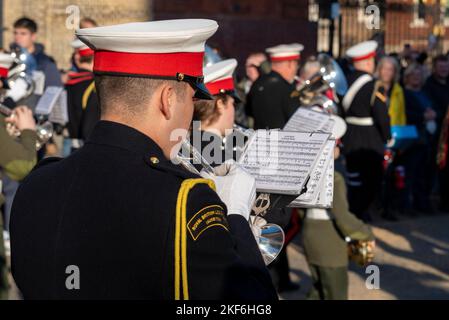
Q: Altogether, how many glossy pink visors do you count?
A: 0